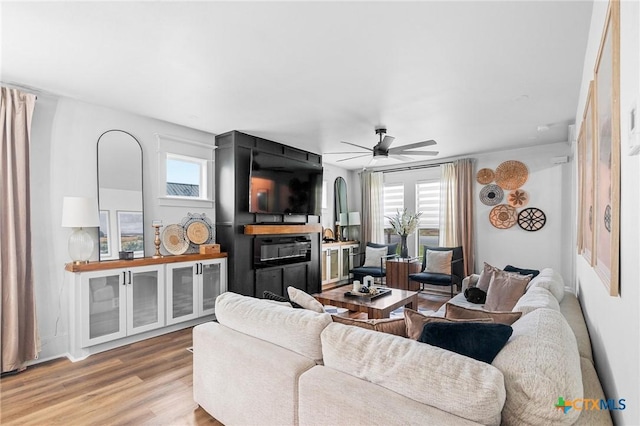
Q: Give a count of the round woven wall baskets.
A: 6